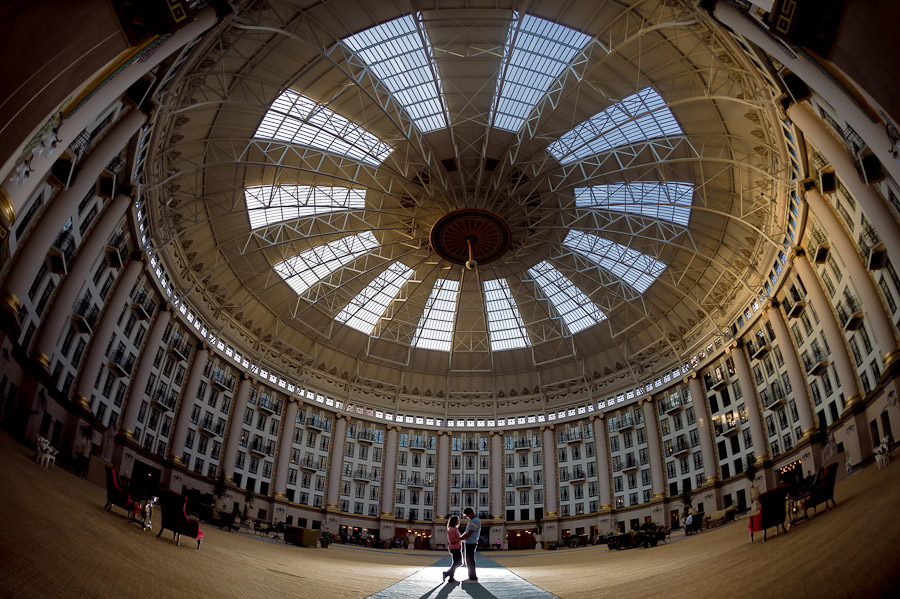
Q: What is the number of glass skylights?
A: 12